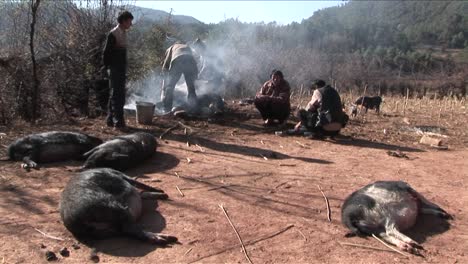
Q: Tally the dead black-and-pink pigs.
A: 4